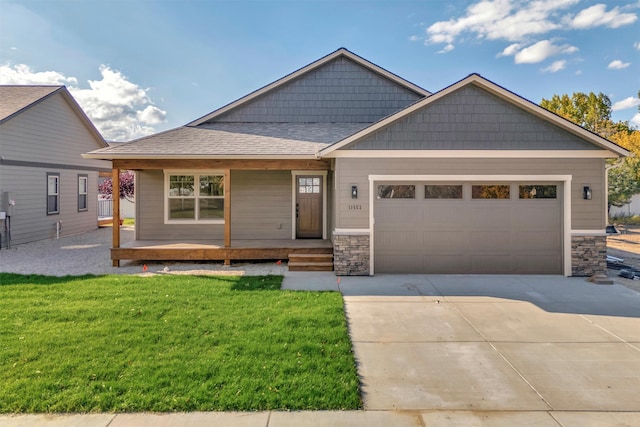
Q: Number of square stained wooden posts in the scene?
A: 2